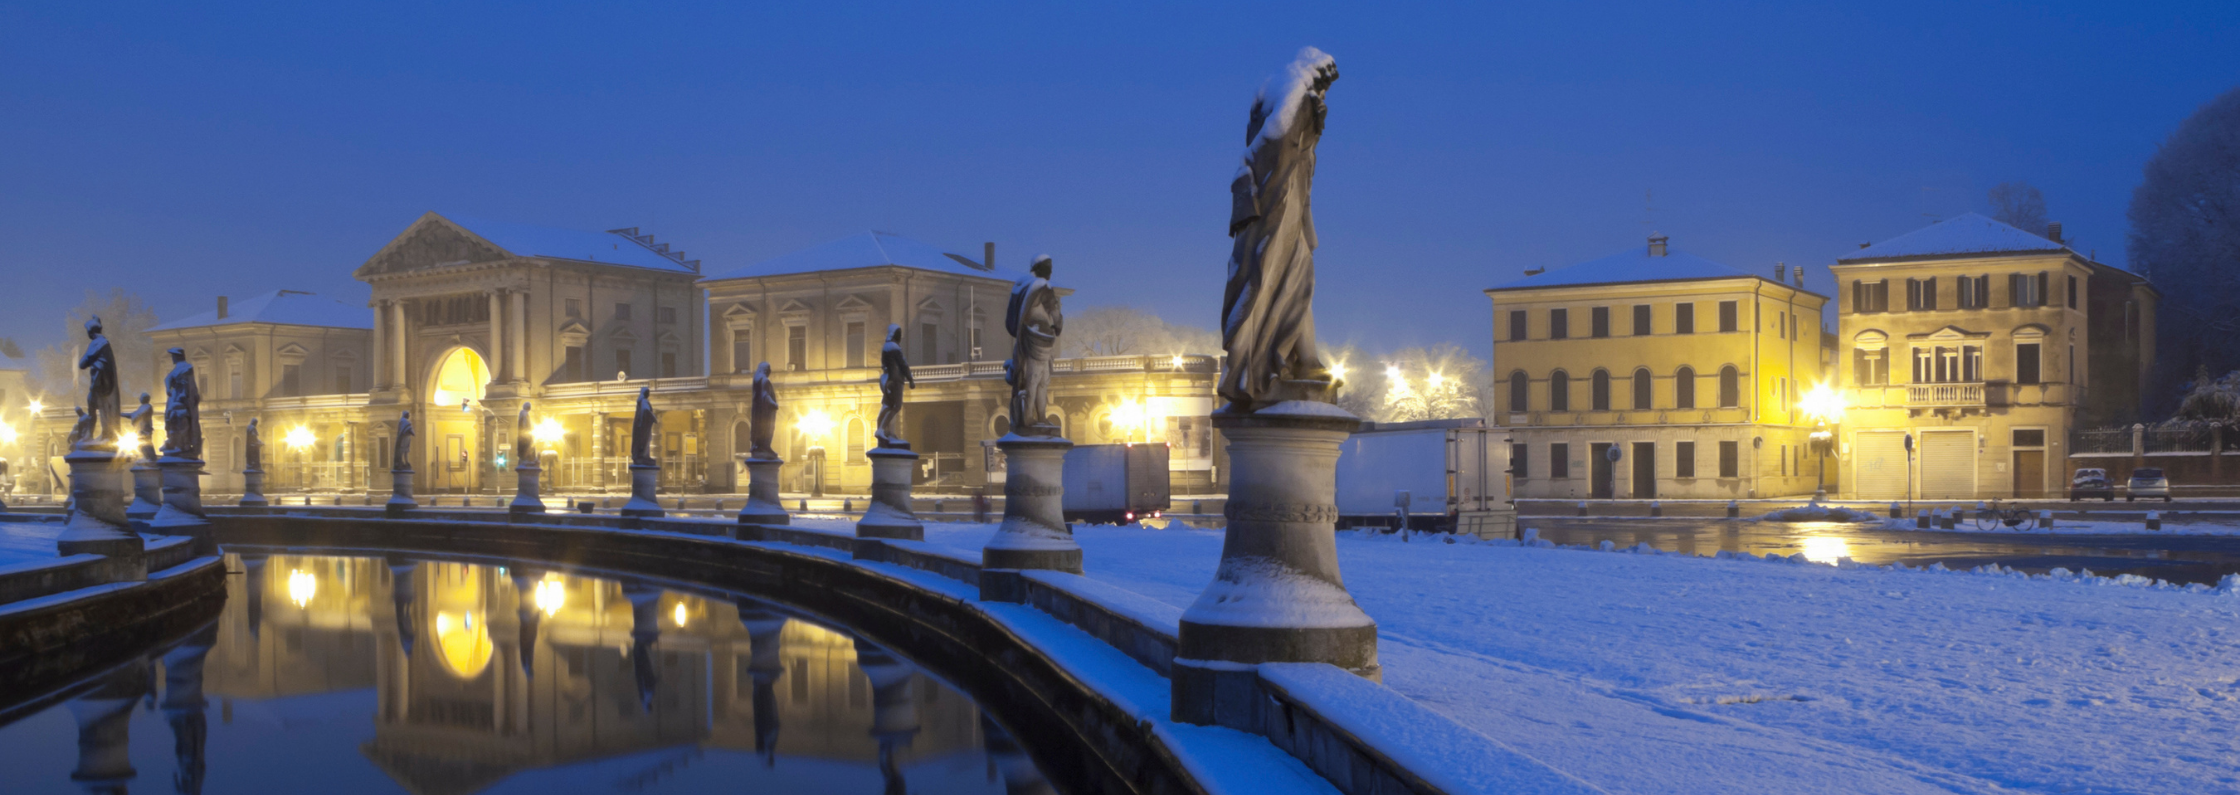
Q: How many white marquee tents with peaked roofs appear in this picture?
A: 0